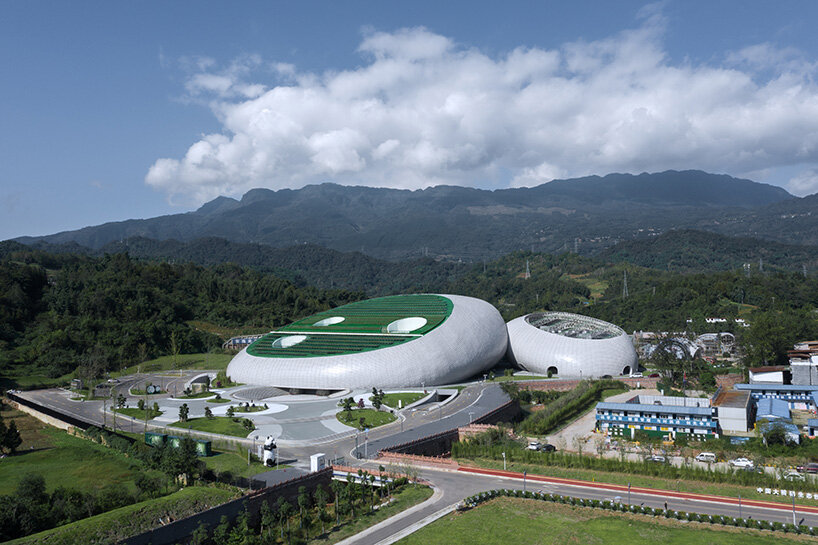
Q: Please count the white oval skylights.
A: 3